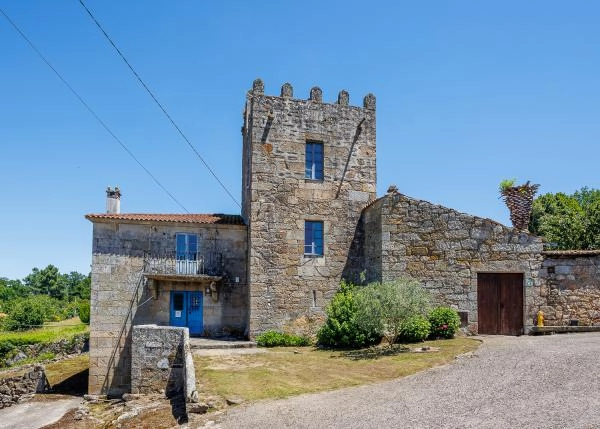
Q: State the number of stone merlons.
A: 5